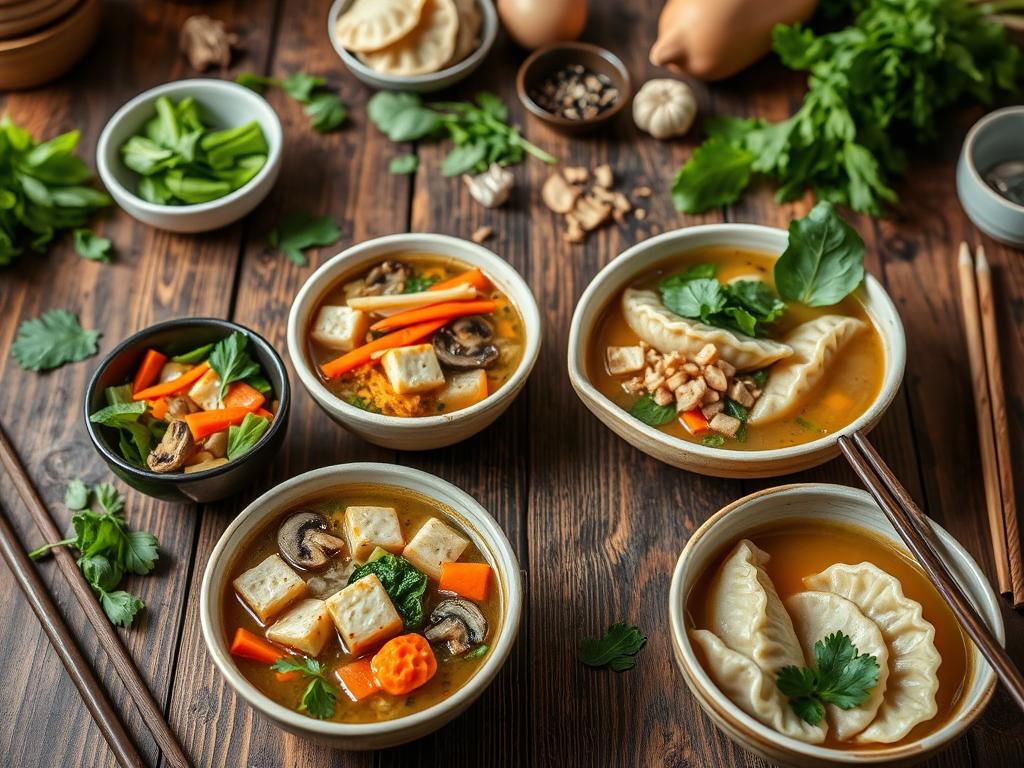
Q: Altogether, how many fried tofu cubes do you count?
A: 8